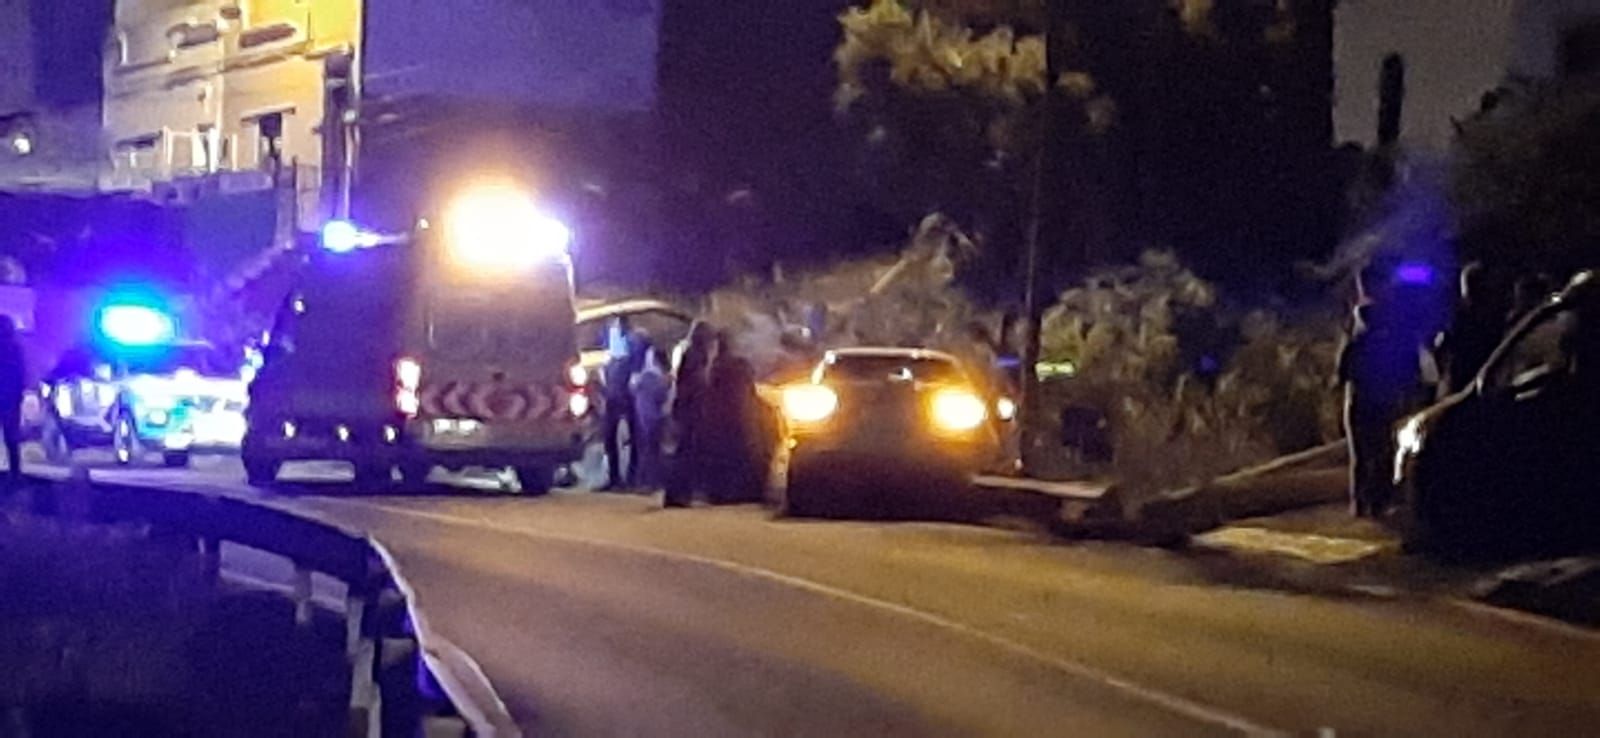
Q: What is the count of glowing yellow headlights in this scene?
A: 2